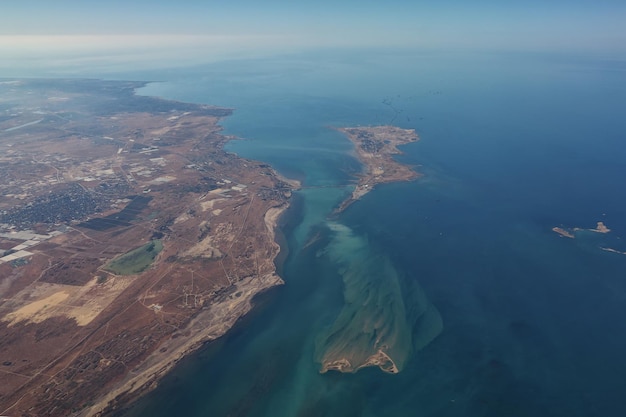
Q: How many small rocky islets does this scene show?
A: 3